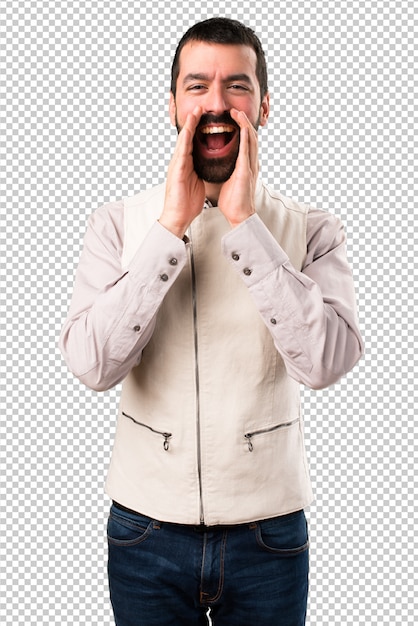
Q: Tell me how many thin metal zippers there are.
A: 3